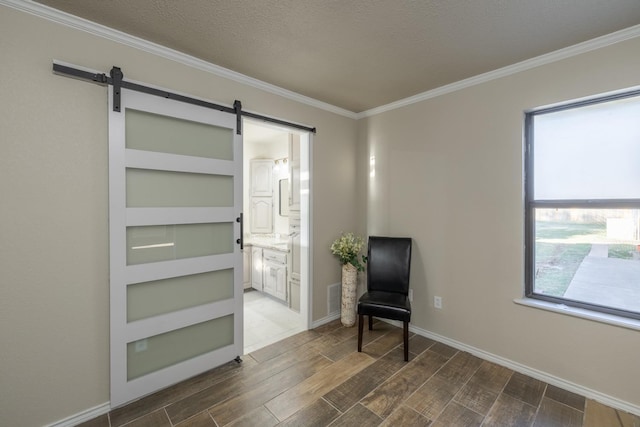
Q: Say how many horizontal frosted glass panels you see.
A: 5